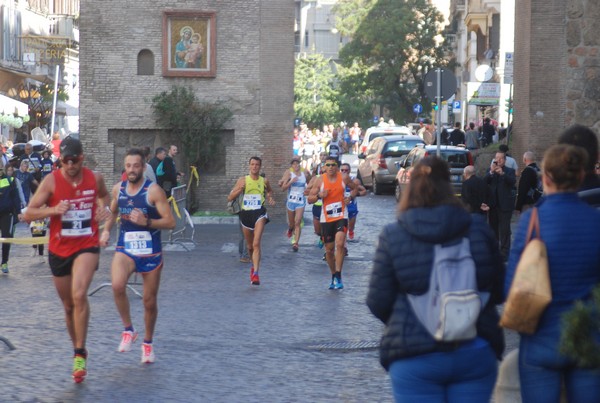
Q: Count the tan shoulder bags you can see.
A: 1